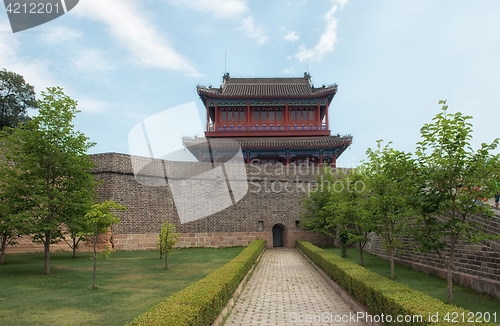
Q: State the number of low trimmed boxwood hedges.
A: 2